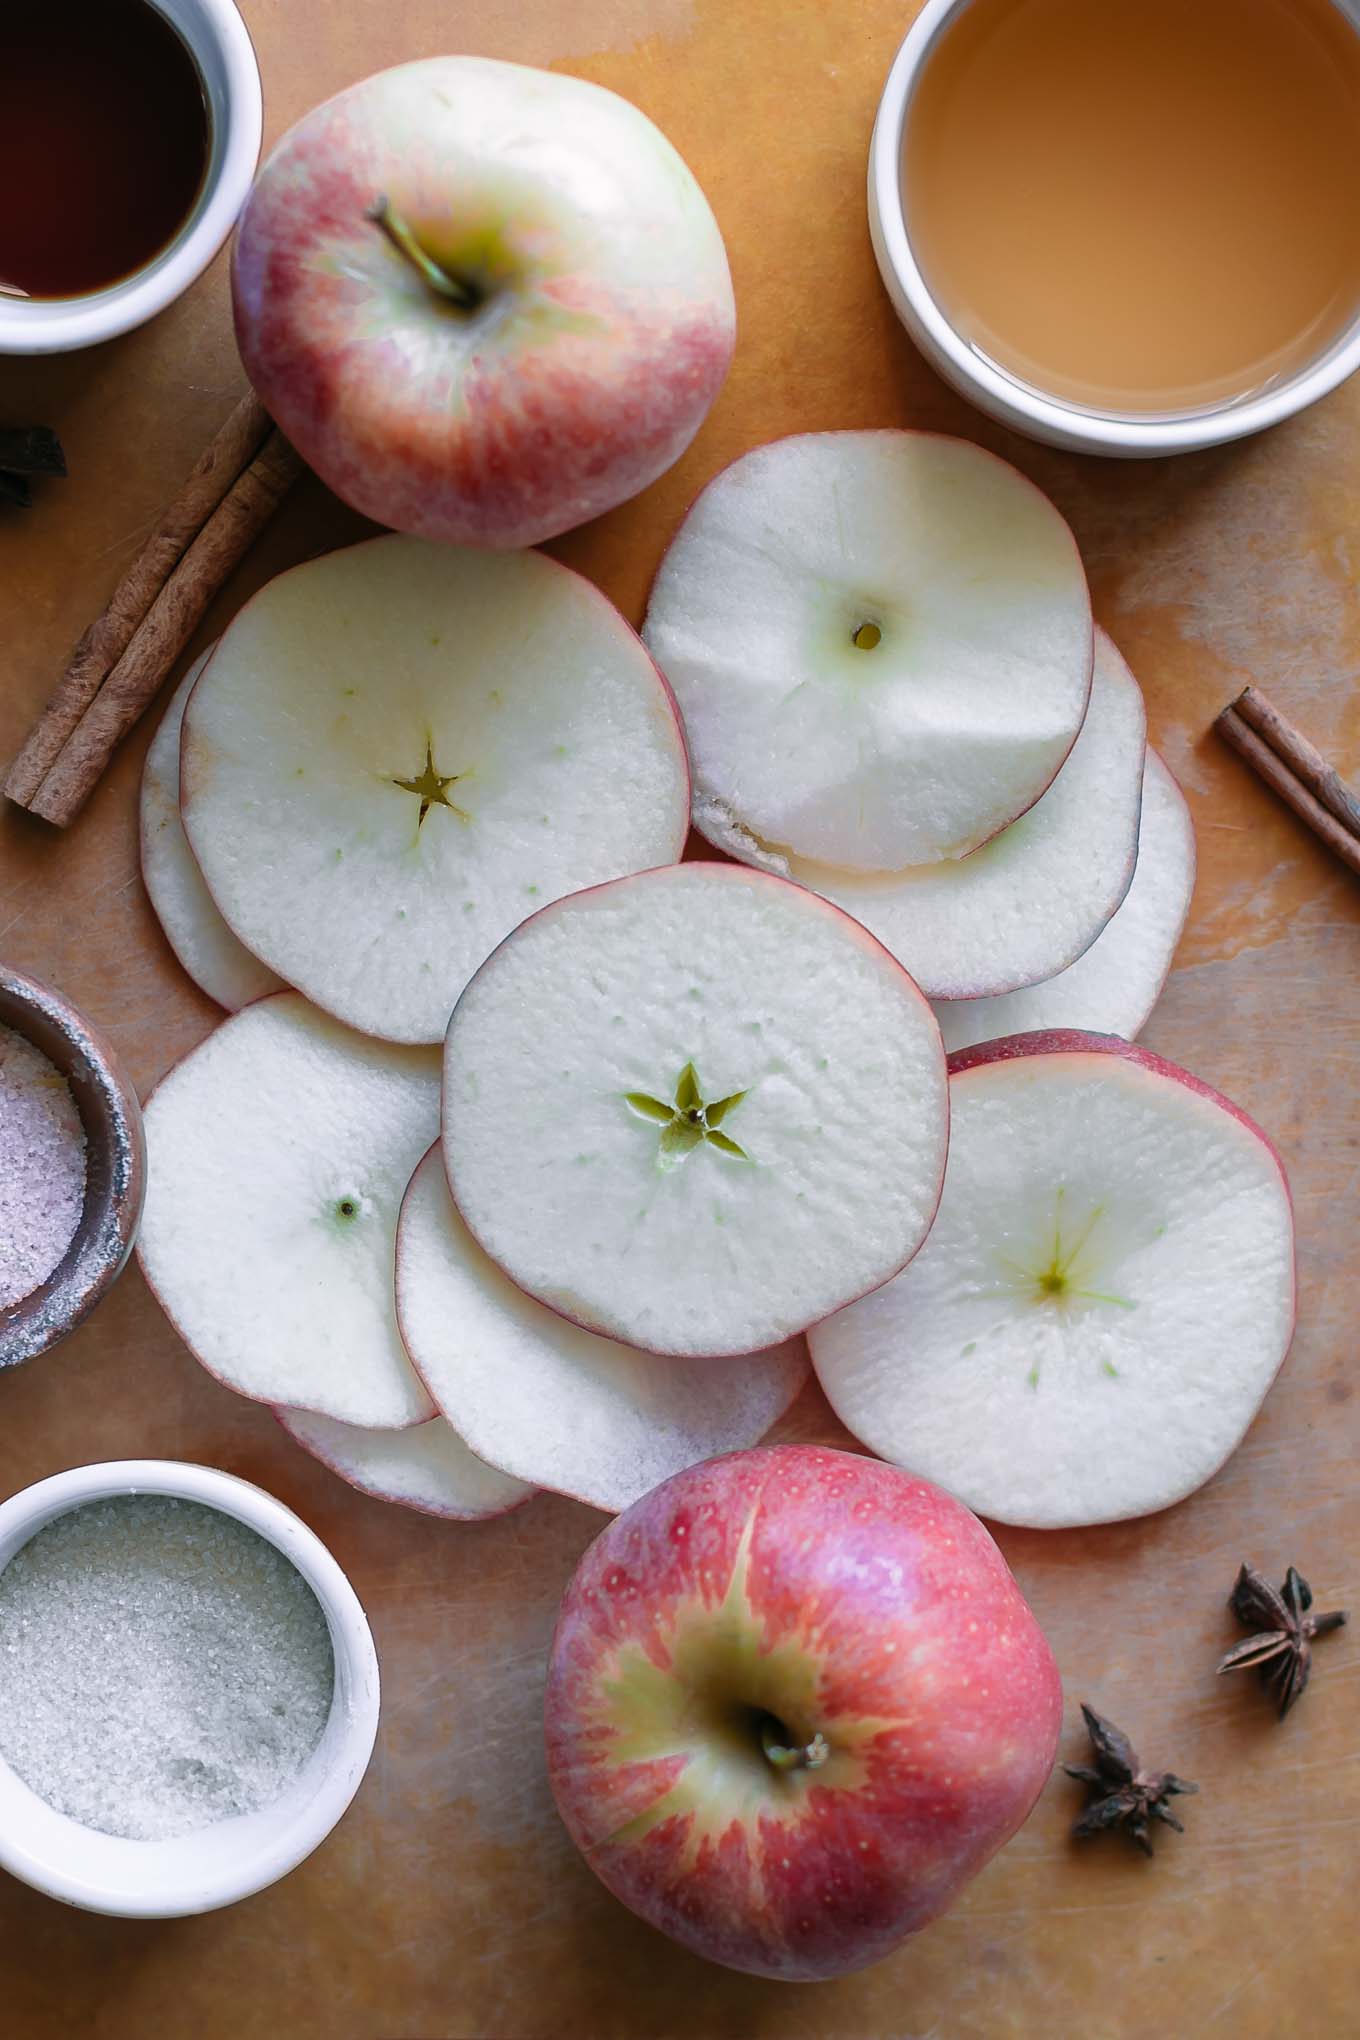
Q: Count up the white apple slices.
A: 10